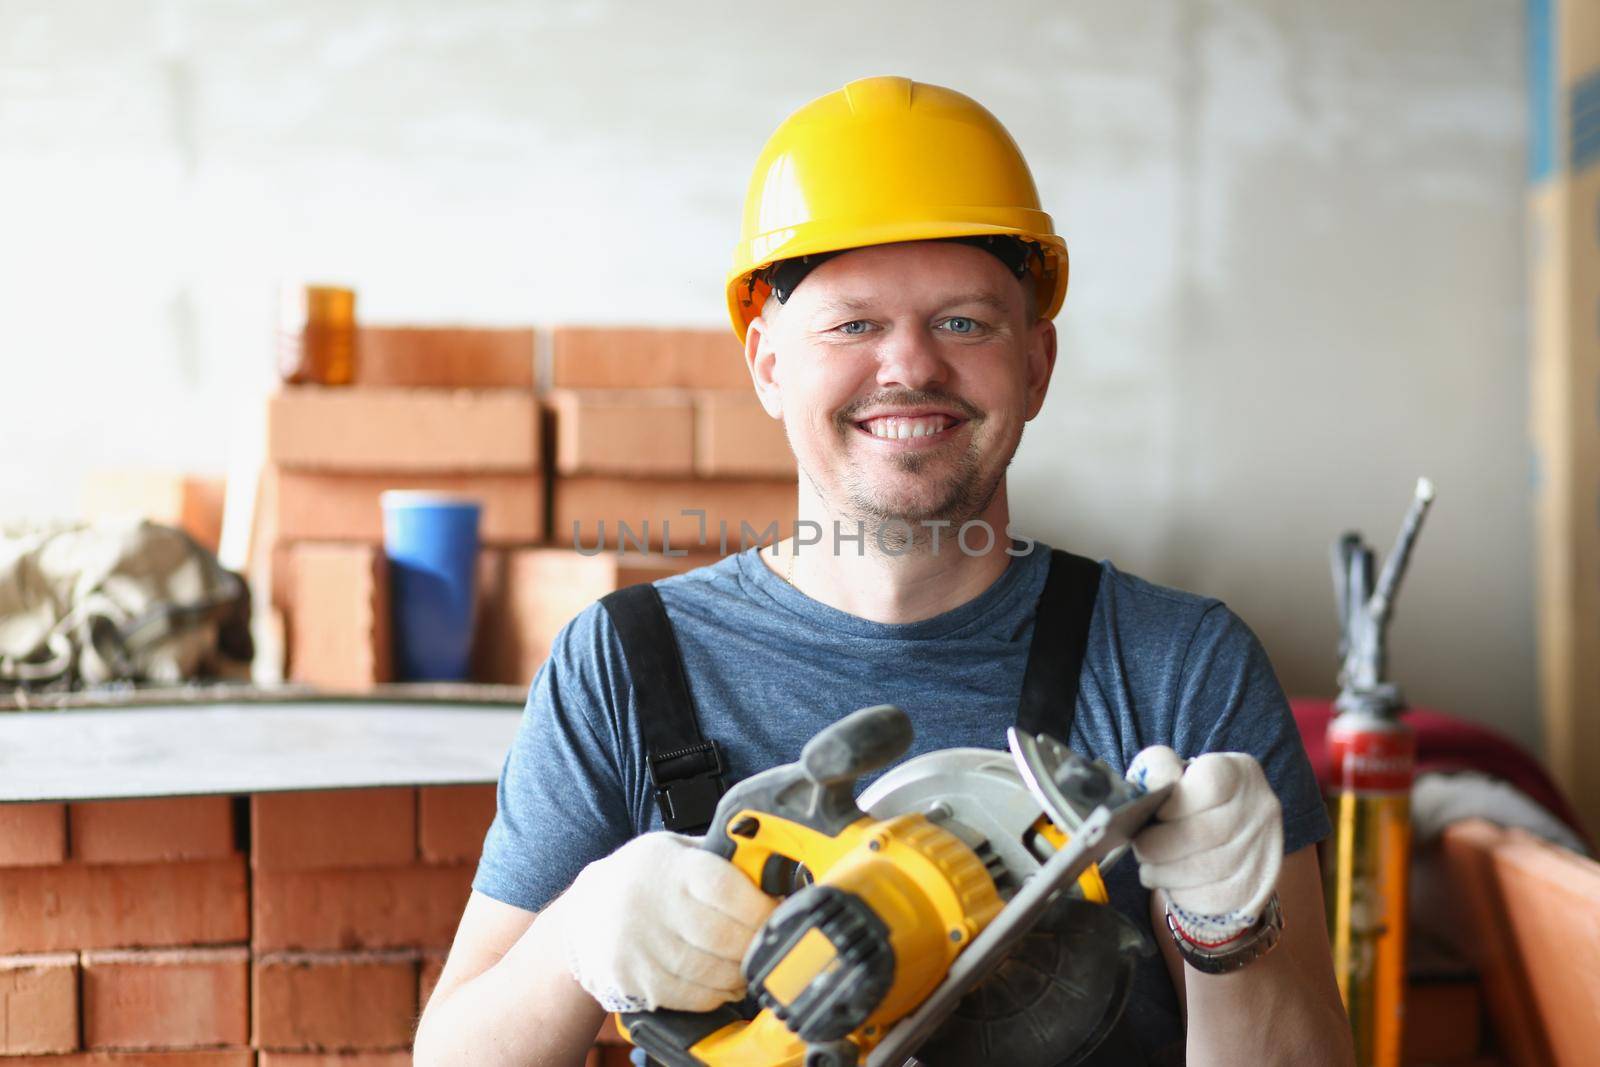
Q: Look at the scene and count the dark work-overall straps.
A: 2